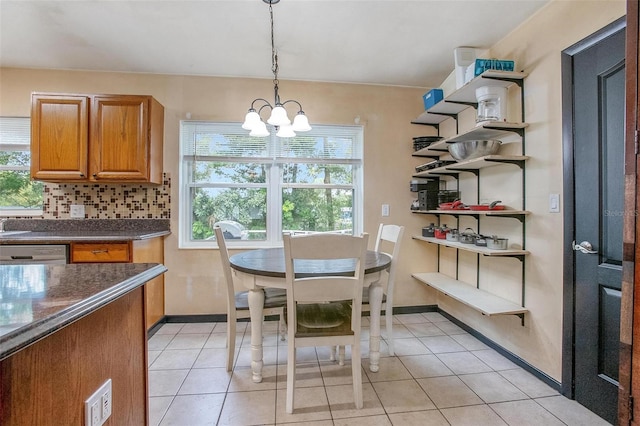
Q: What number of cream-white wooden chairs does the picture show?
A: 3